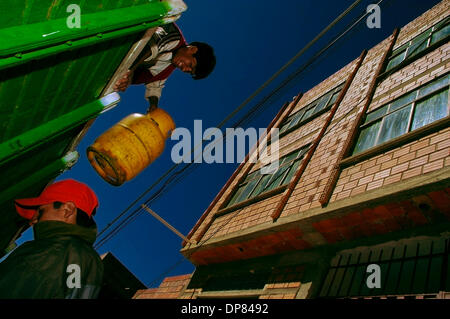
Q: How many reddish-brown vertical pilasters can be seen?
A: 4